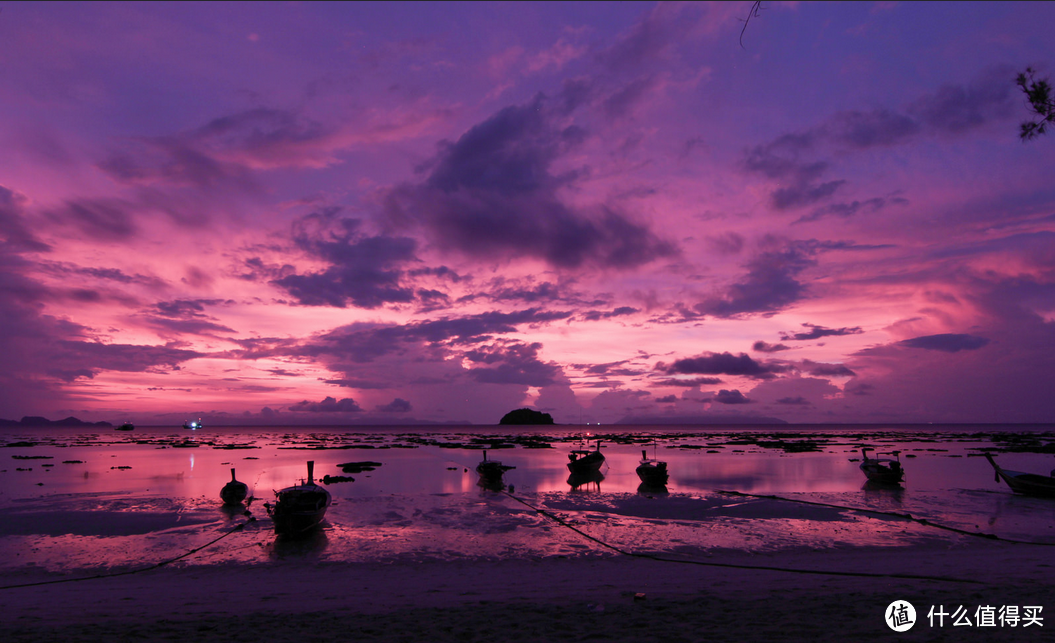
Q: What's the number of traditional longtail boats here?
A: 7